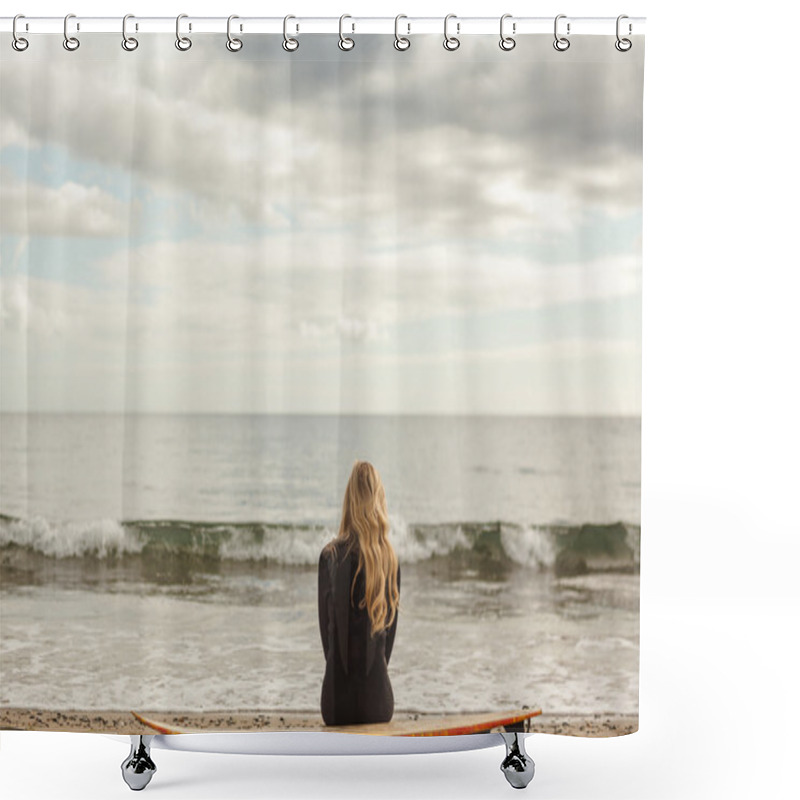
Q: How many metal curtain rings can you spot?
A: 12